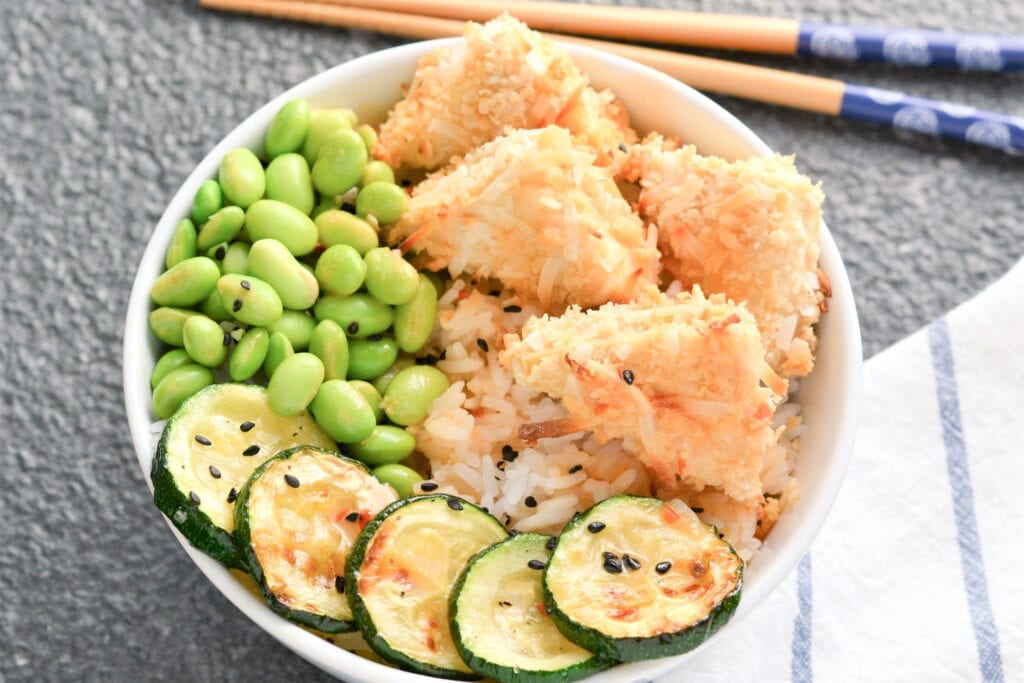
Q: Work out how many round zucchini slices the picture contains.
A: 5